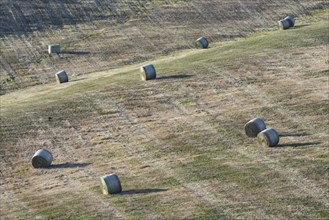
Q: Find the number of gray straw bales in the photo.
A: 10